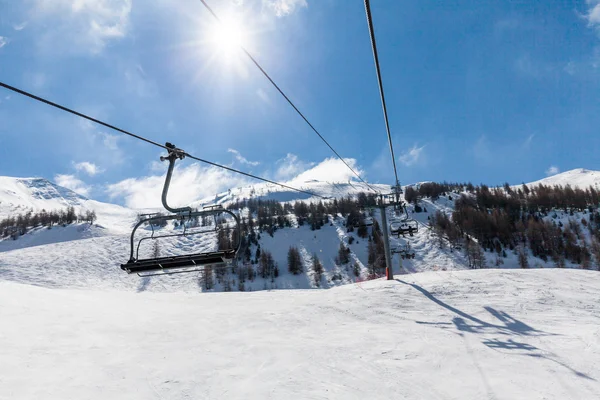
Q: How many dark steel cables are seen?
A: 3